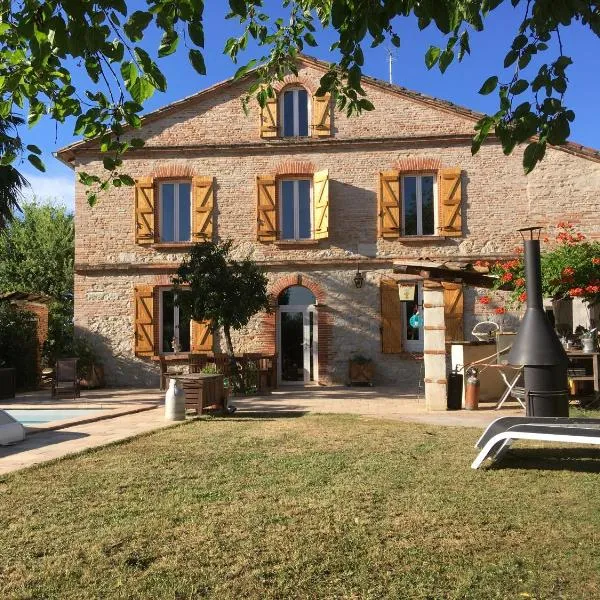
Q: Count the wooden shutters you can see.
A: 12